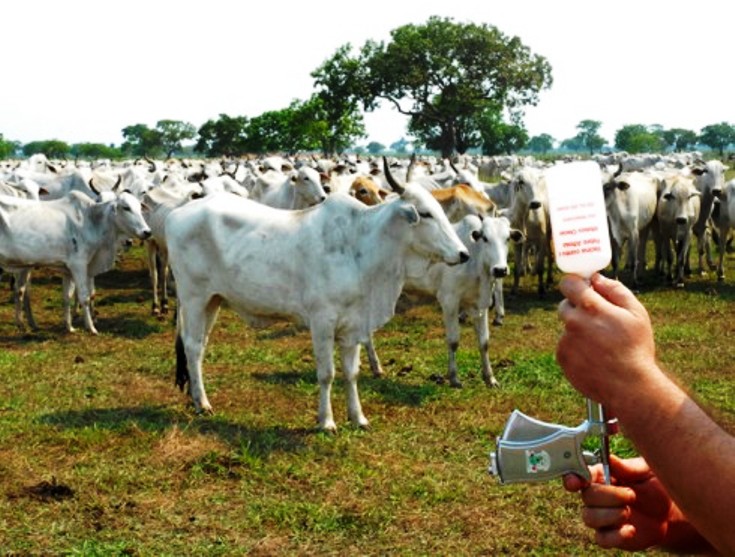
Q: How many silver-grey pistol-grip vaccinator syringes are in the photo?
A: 1